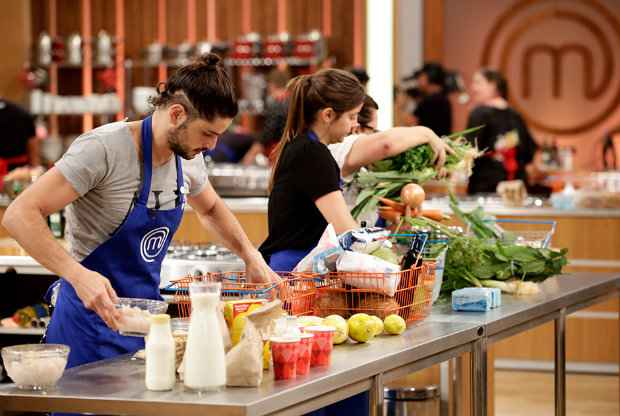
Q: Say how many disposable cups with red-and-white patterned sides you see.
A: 3